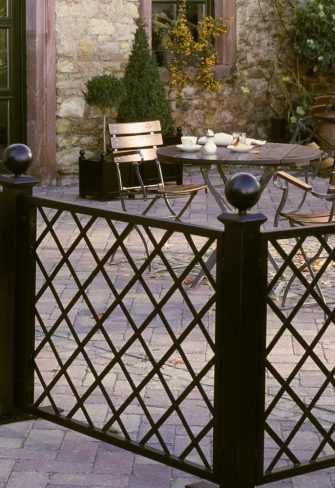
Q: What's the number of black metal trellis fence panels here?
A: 2